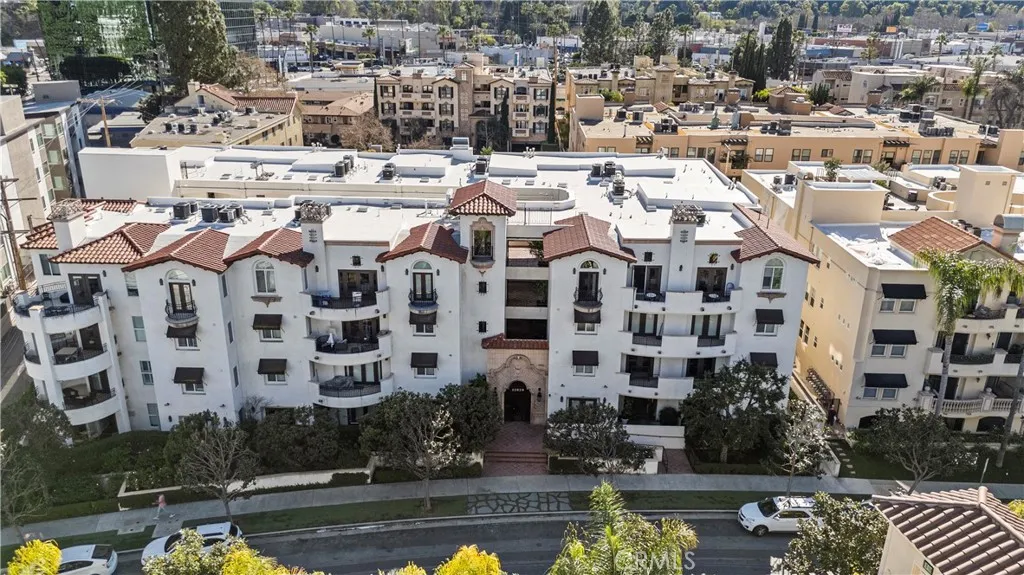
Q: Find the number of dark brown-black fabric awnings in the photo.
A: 13